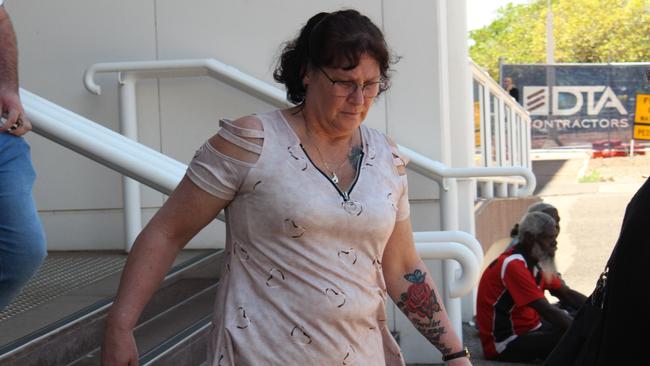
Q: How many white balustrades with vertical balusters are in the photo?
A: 1